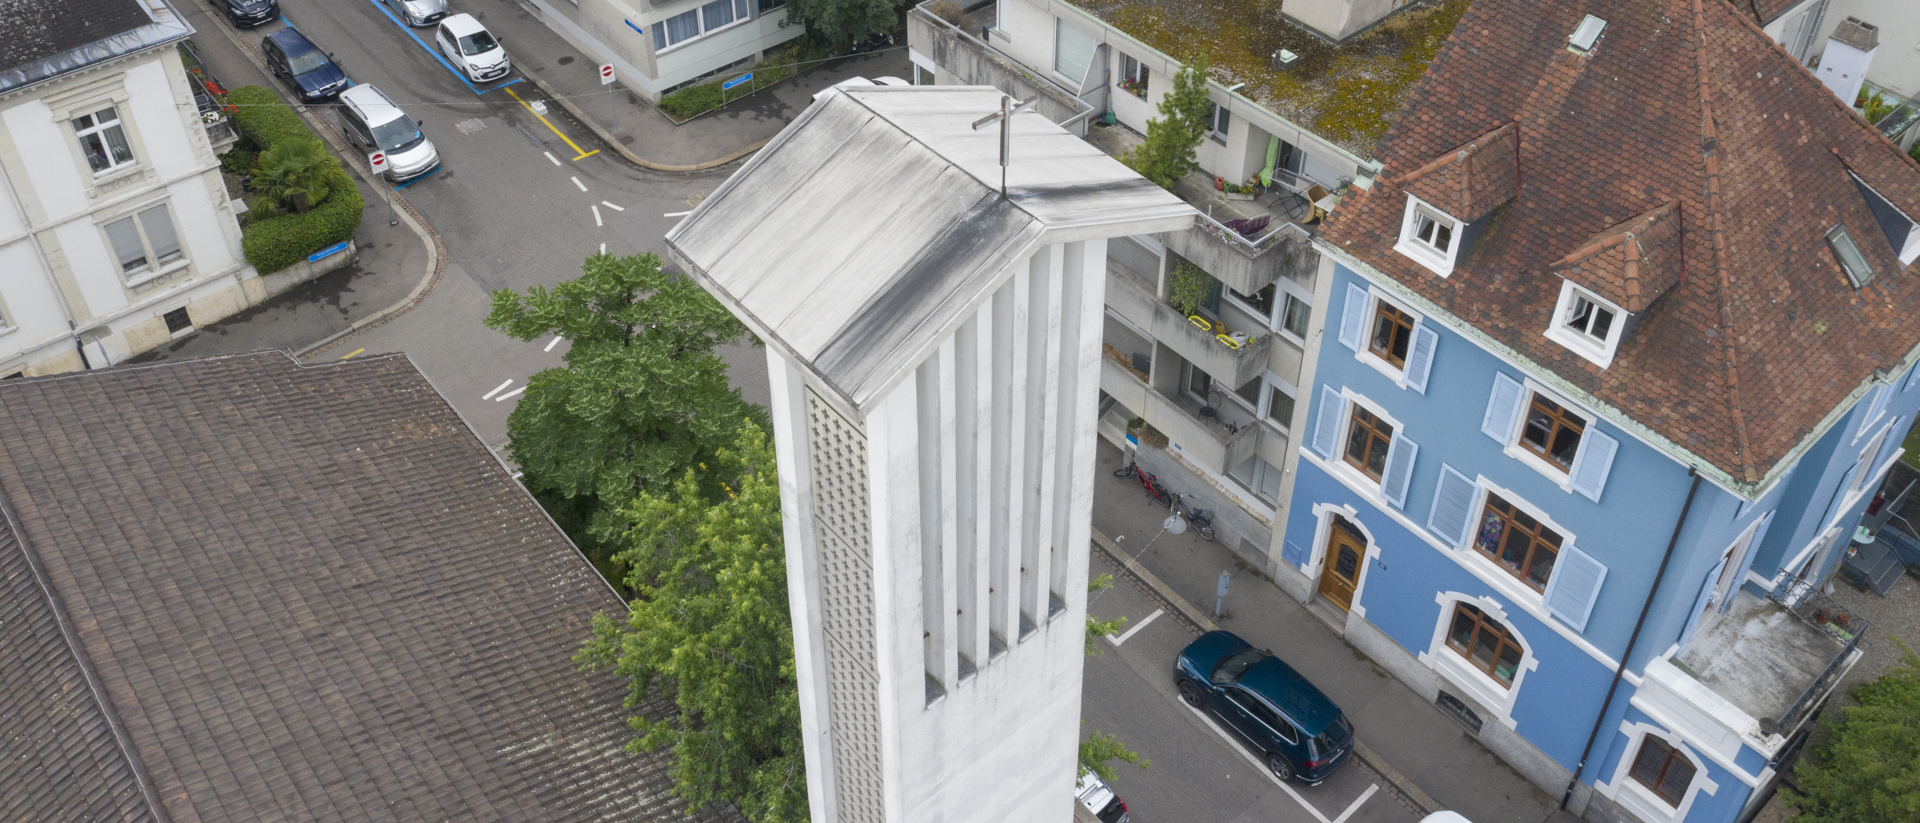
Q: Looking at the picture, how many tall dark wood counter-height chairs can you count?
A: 0